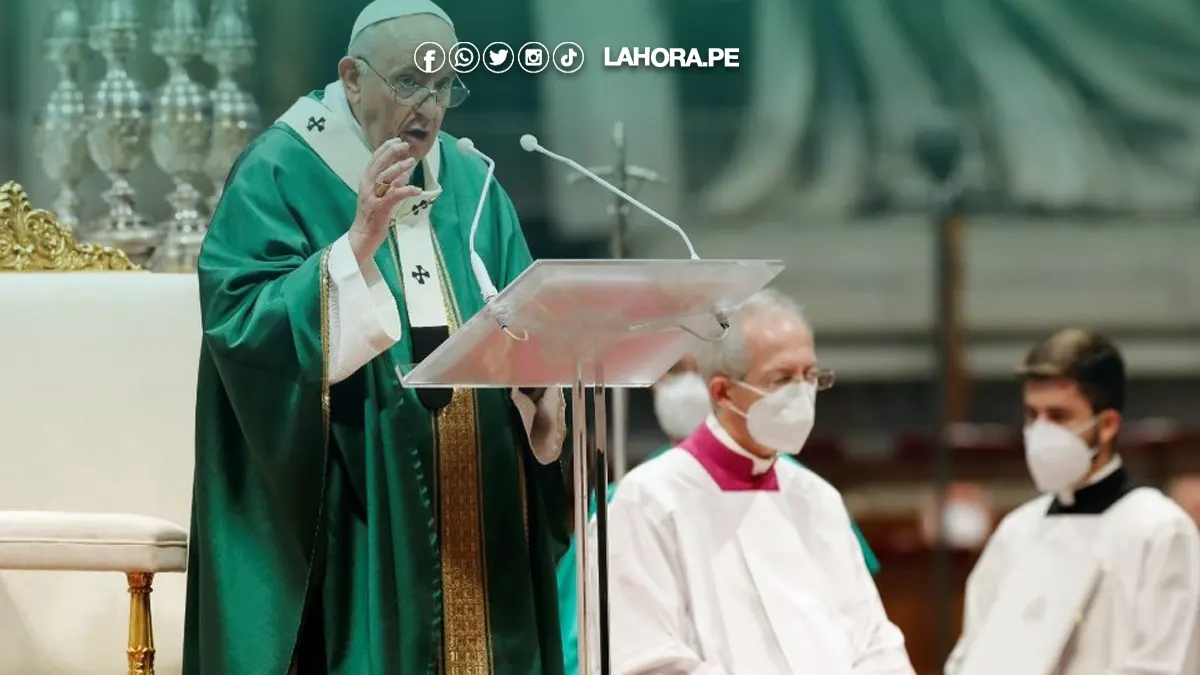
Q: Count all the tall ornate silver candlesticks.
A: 4